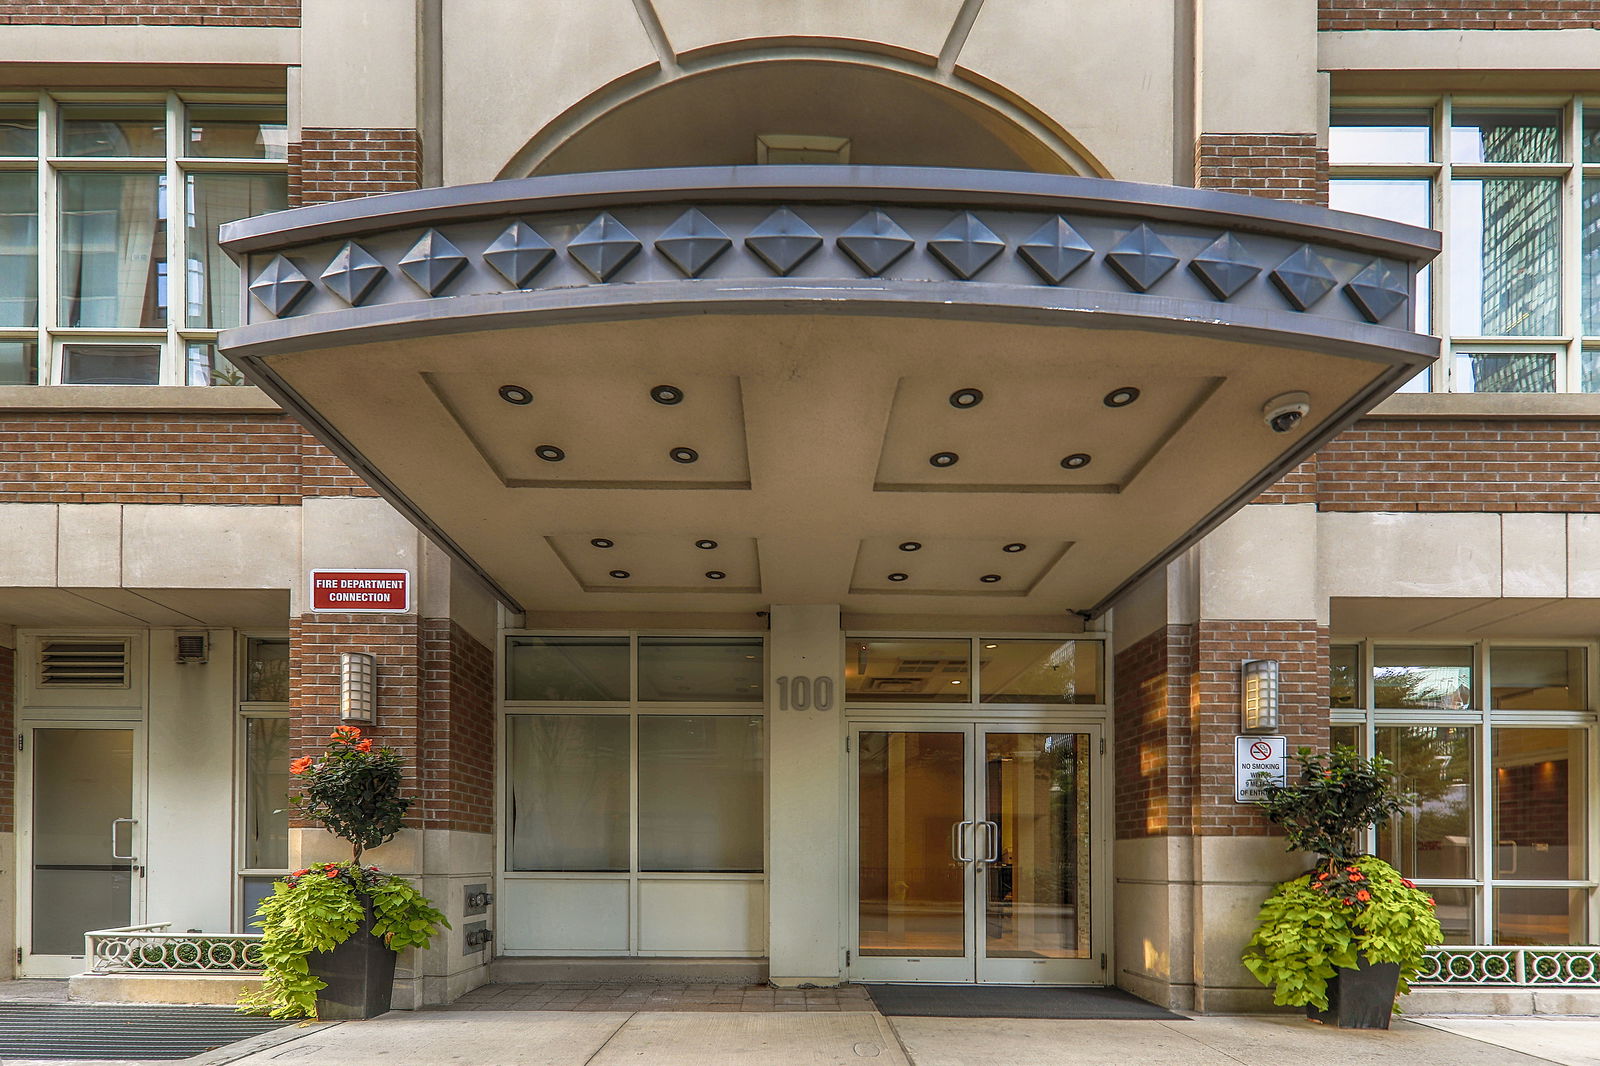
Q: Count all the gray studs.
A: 14